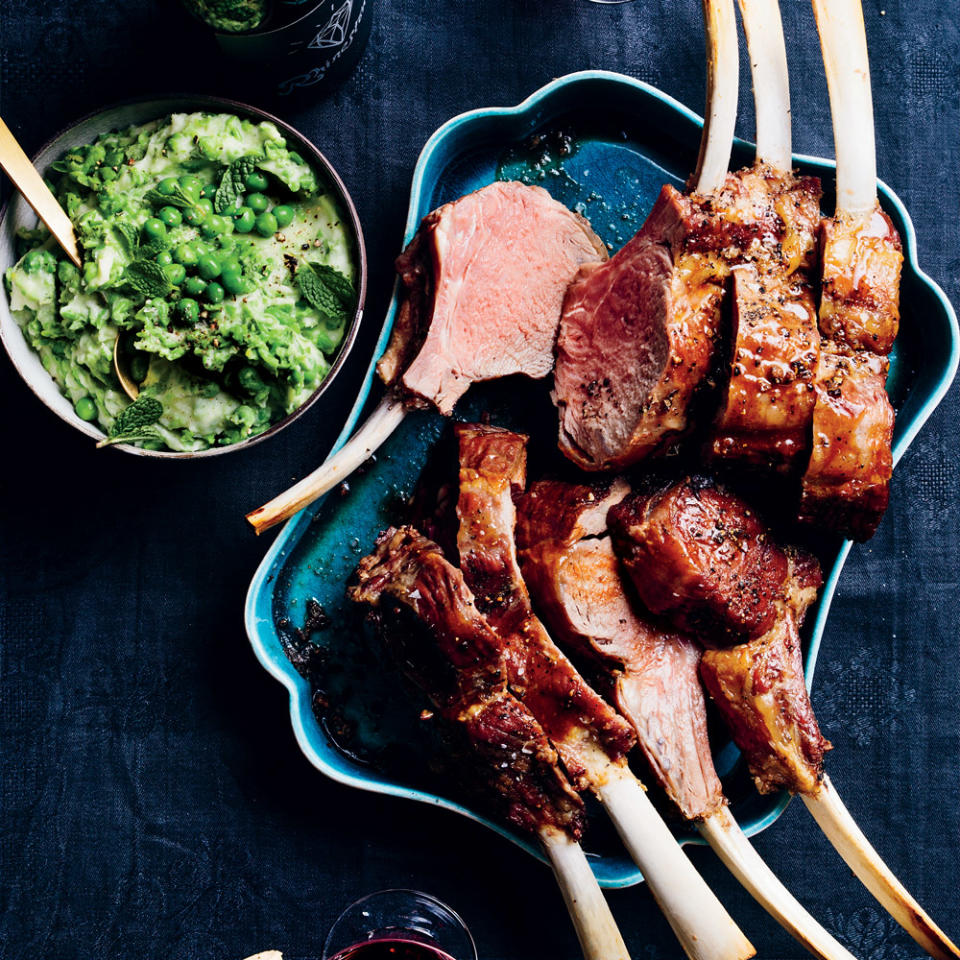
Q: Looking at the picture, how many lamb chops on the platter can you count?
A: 8